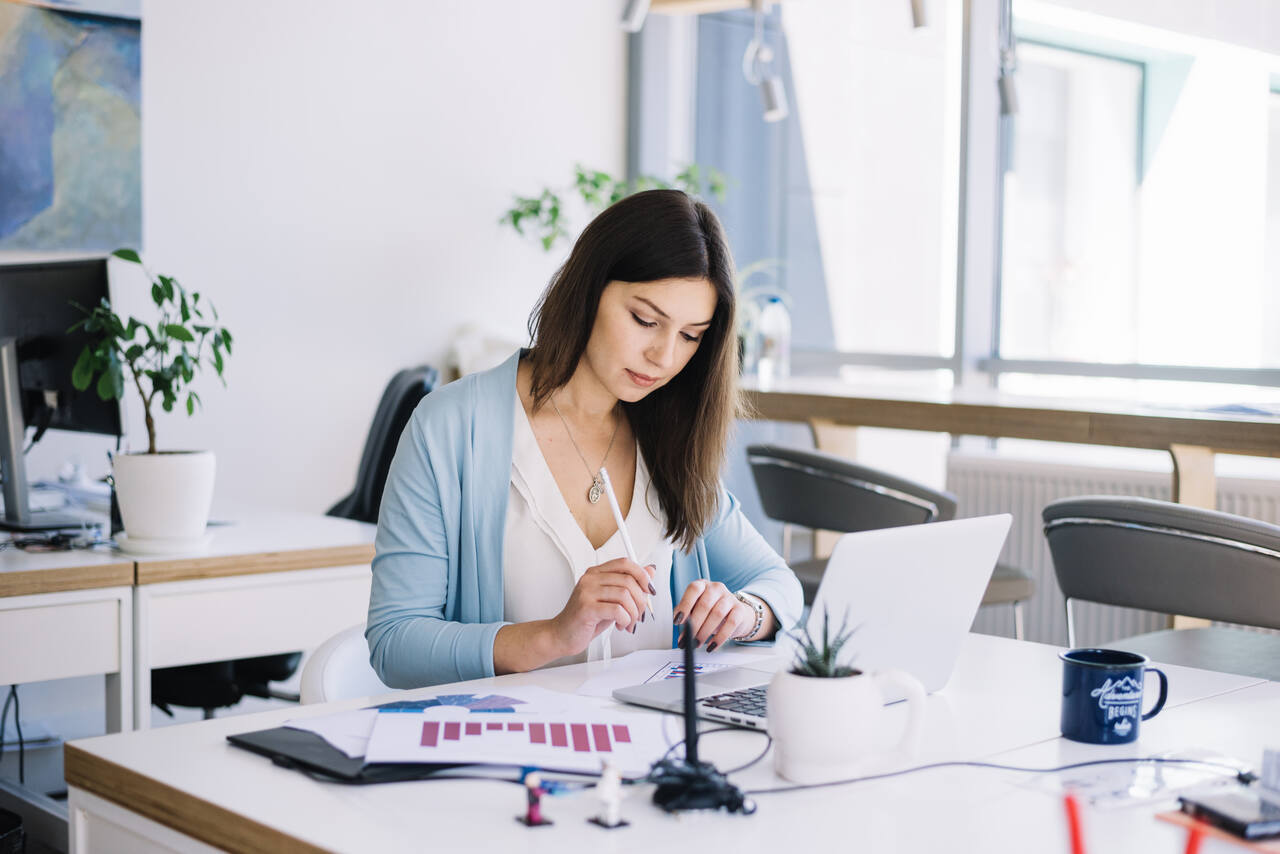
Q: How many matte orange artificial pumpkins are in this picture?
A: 0